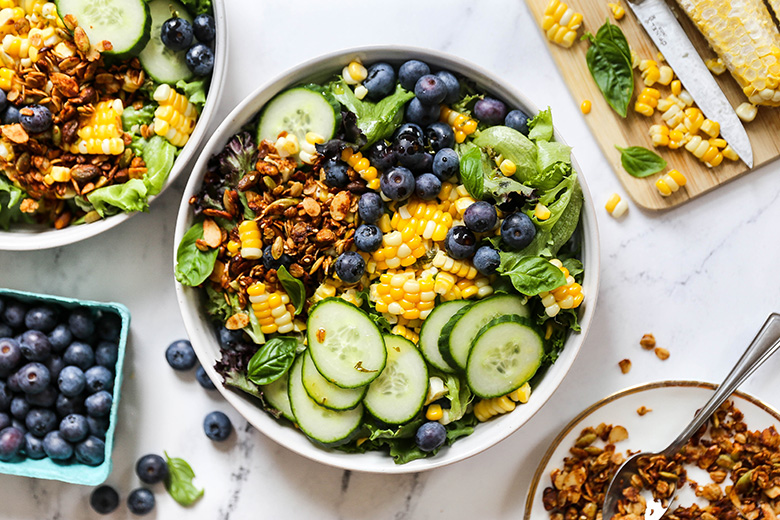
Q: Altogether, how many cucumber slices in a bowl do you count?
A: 11